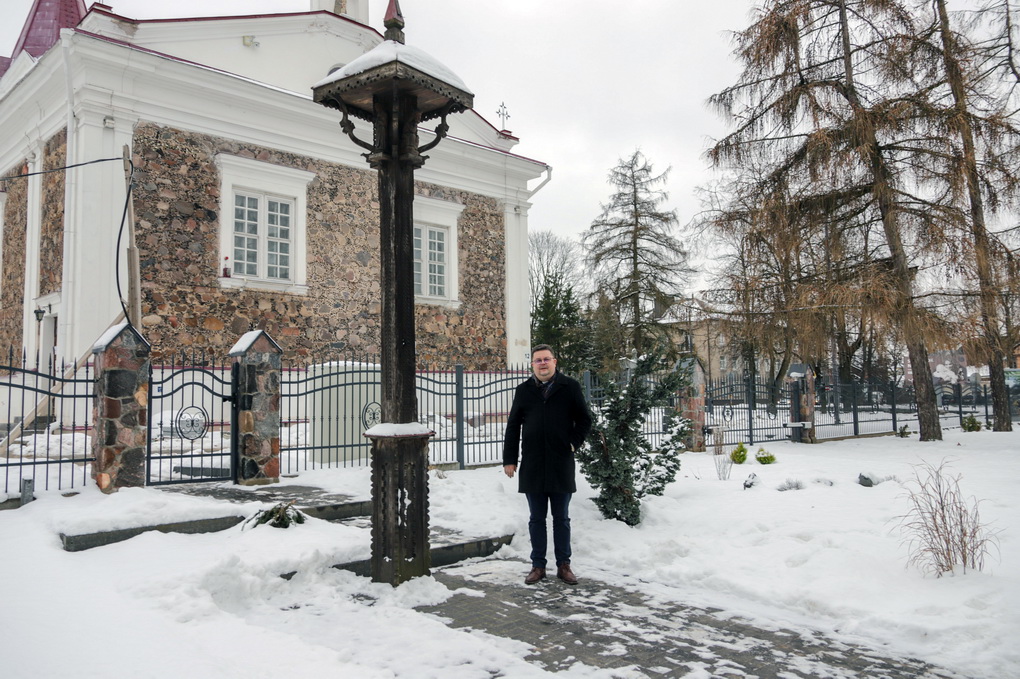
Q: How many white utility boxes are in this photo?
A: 1